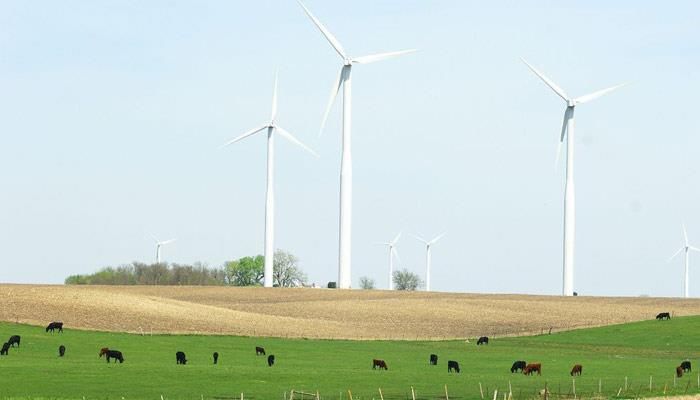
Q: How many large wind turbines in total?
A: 3